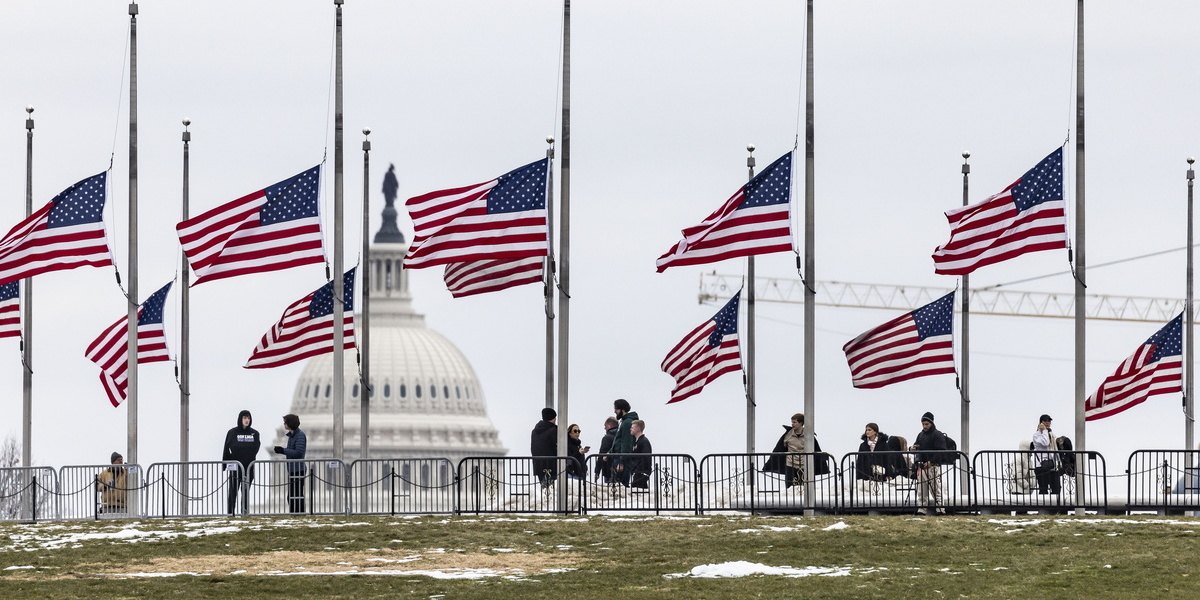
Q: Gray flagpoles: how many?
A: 12